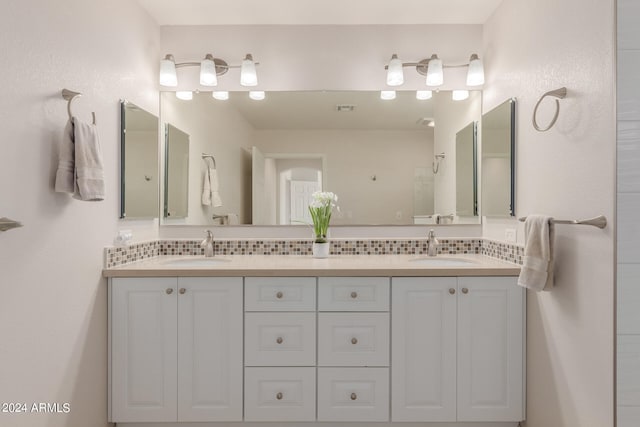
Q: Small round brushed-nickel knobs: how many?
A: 10